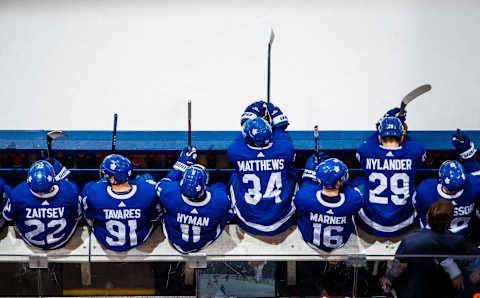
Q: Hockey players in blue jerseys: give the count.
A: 7